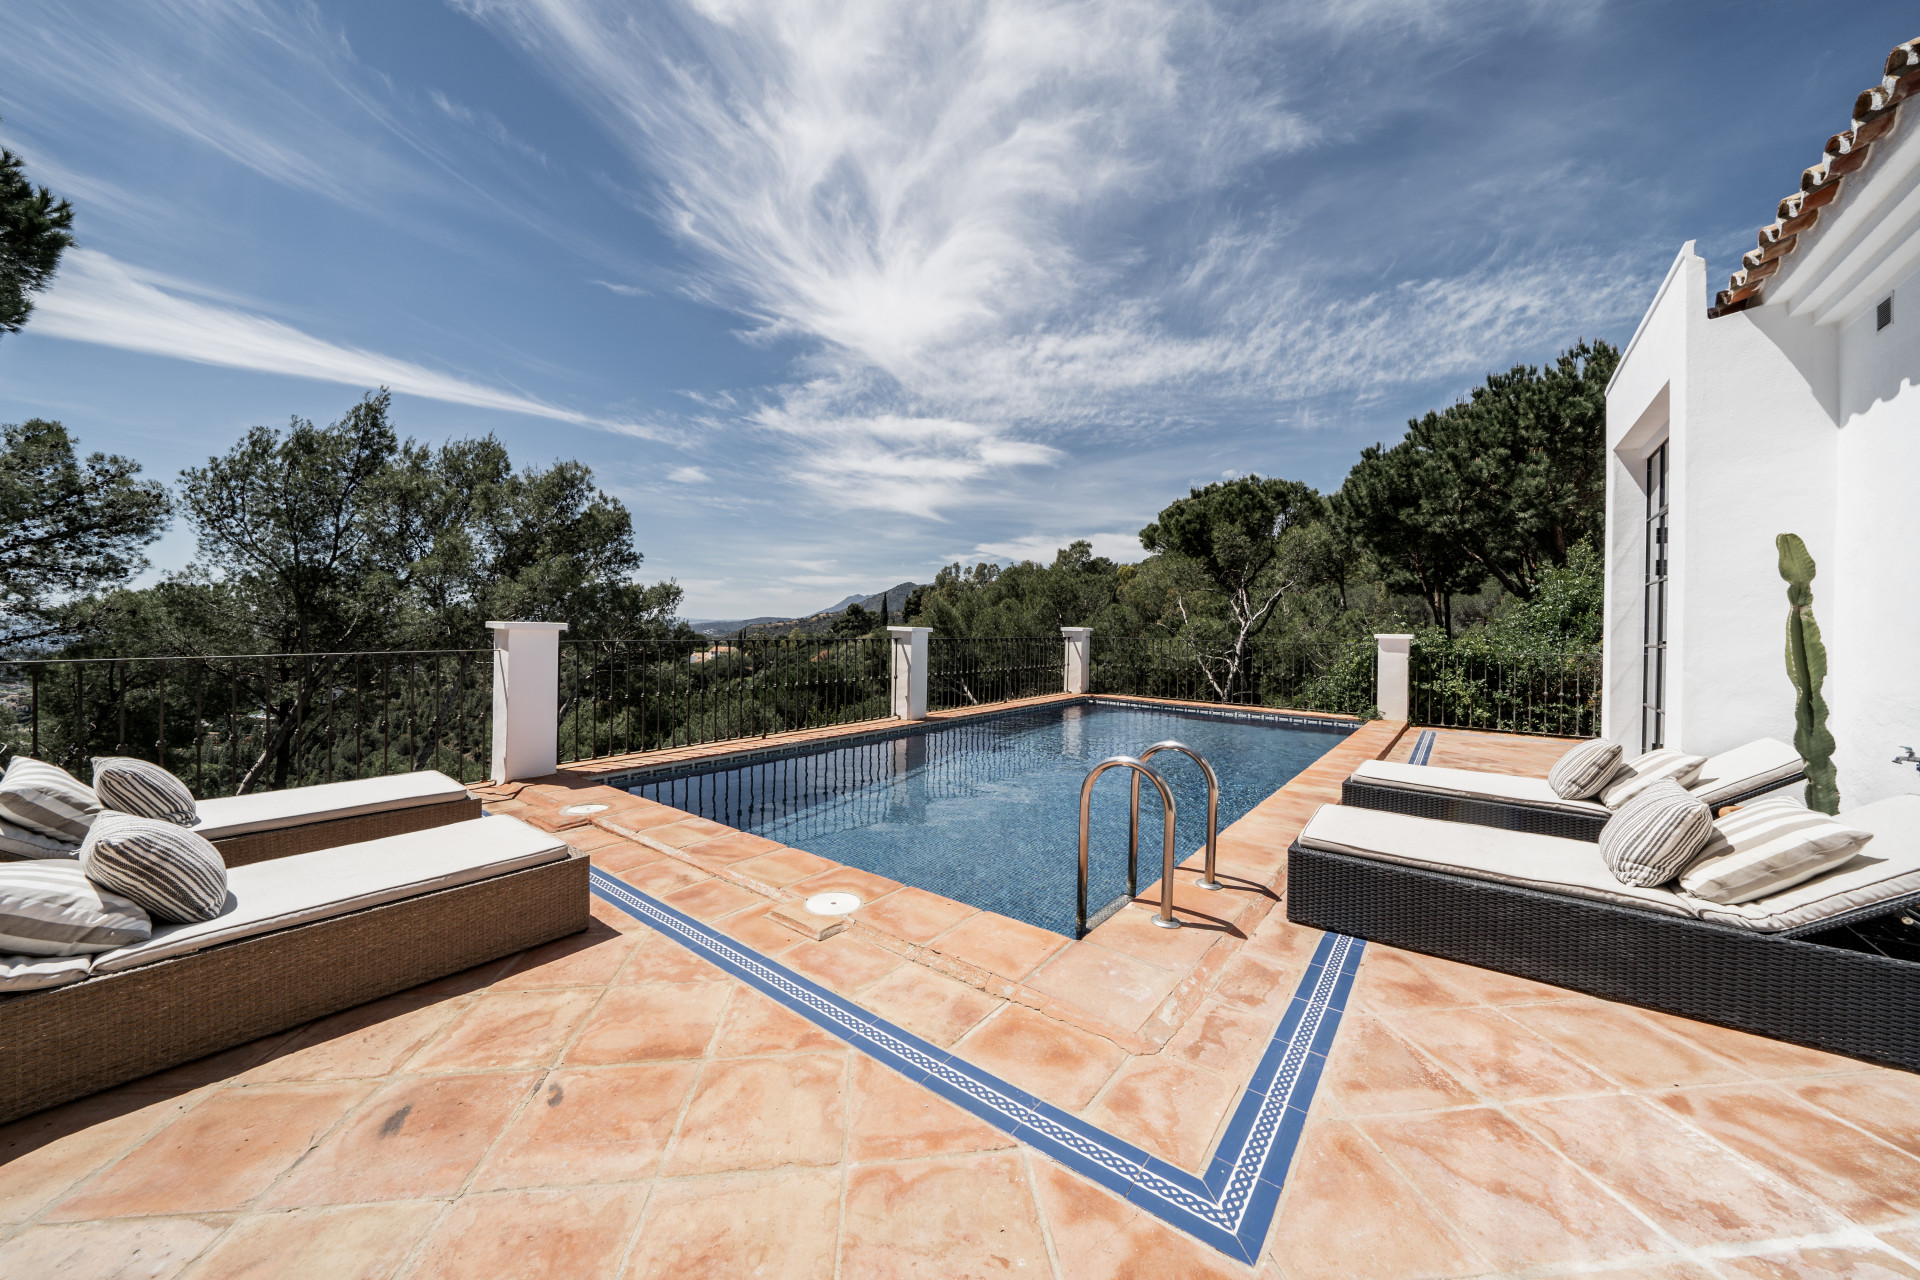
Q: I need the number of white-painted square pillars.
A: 4